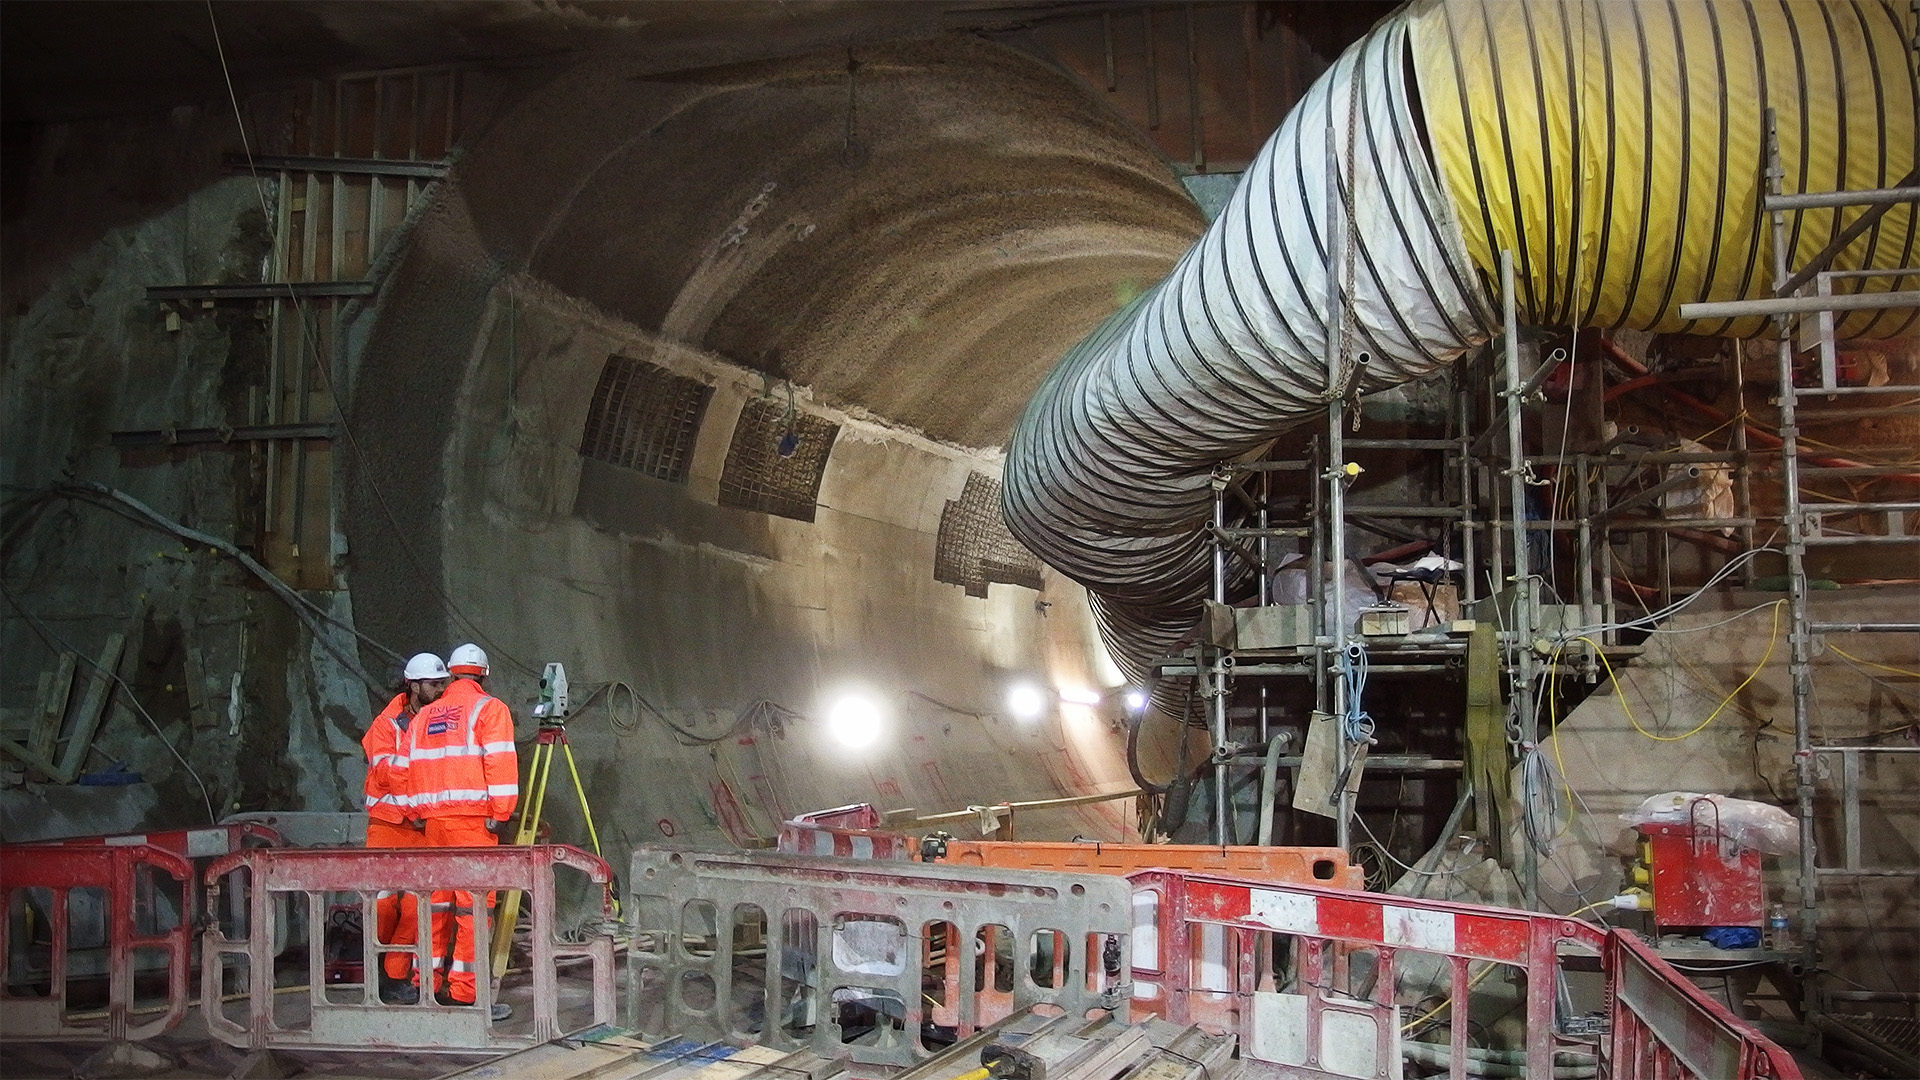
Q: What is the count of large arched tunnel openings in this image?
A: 1